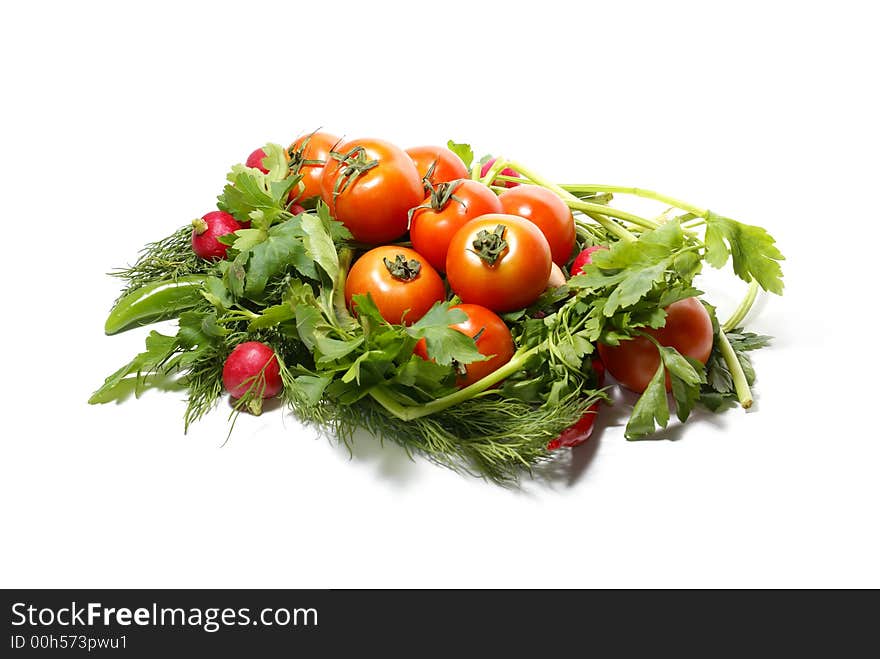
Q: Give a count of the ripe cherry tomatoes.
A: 9